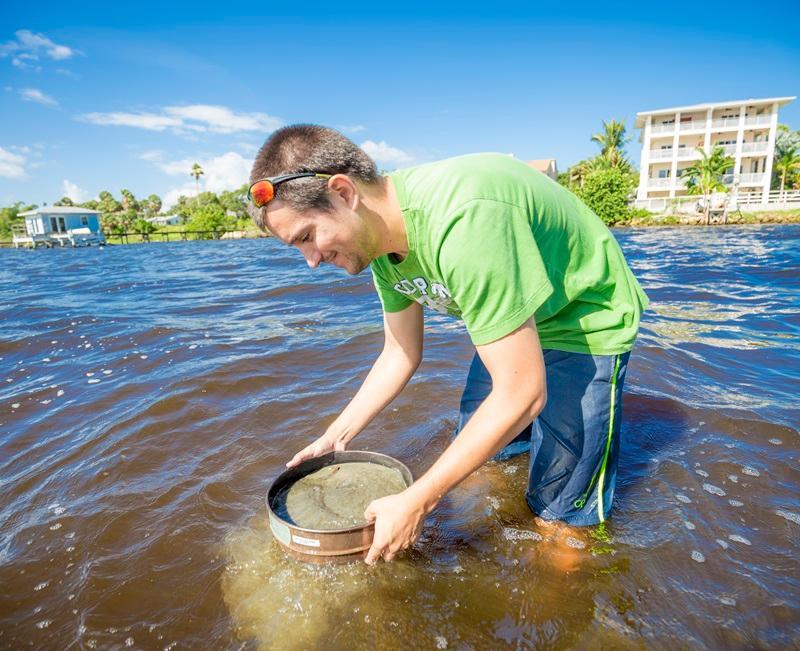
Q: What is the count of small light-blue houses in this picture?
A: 1